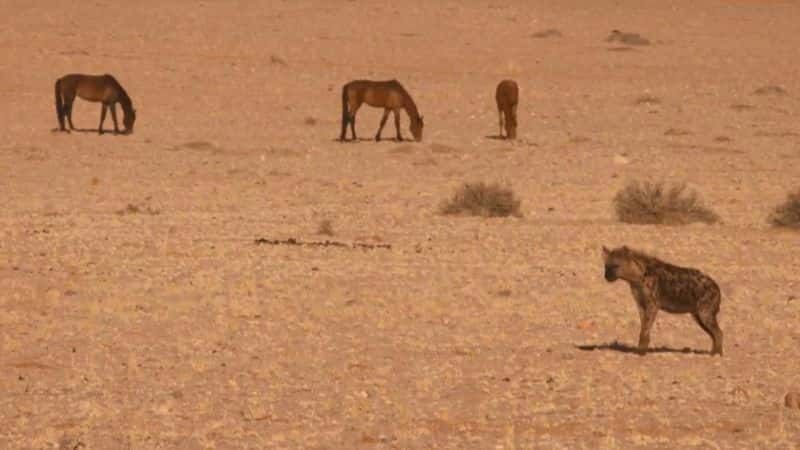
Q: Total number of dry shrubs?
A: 3